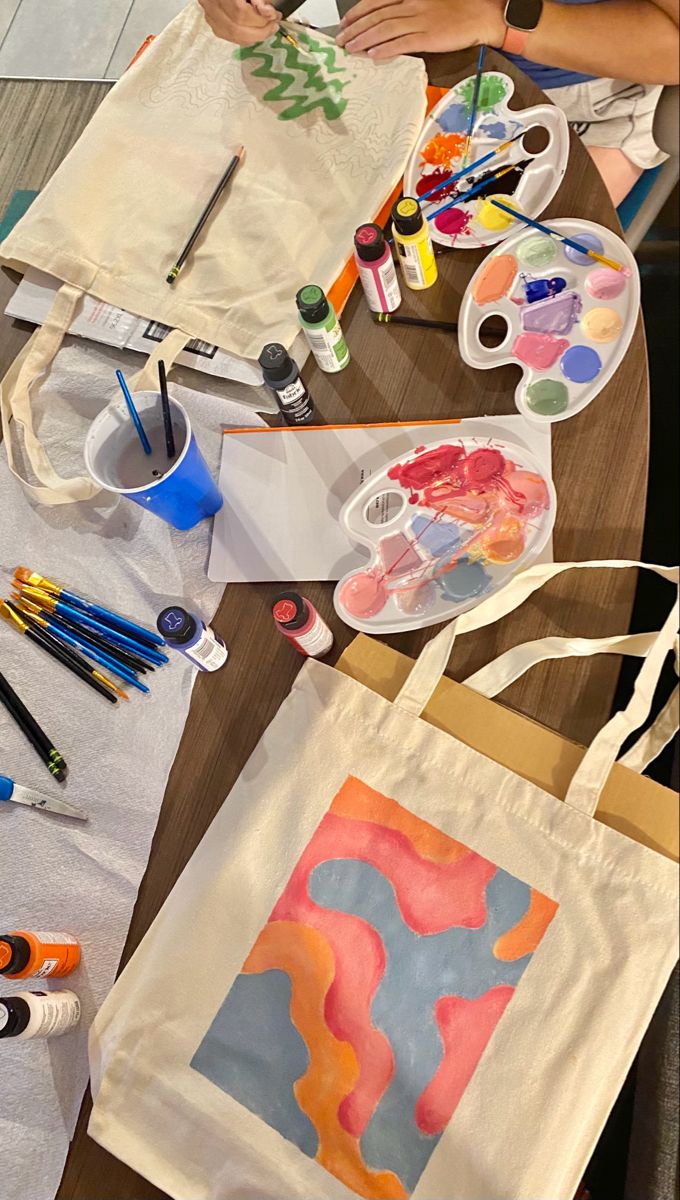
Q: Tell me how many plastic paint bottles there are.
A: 8